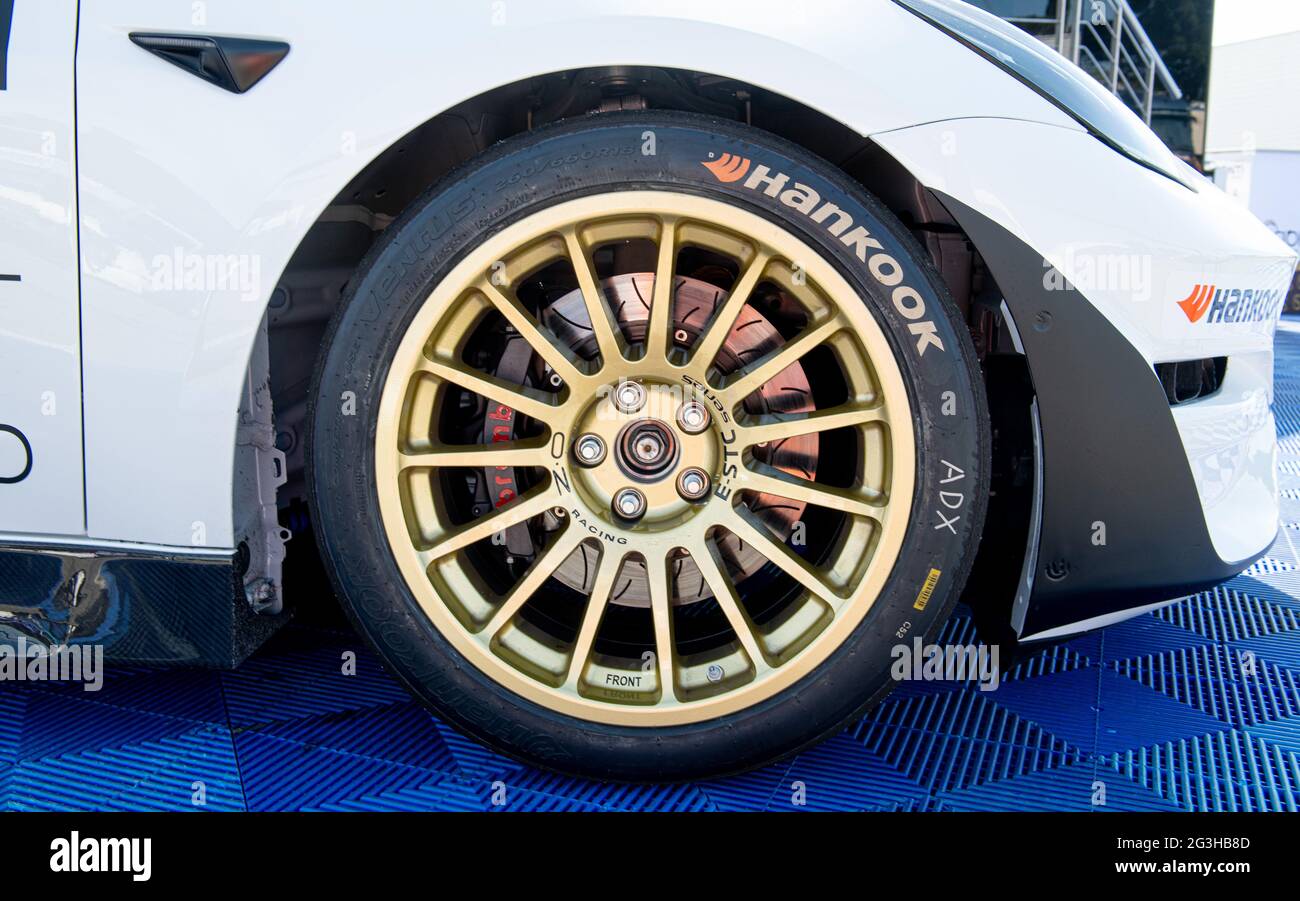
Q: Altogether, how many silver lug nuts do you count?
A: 5